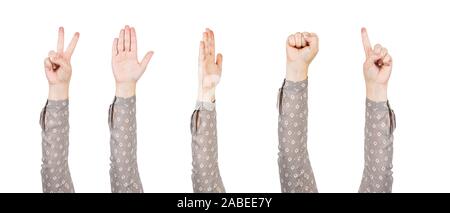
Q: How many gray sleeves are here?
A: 5